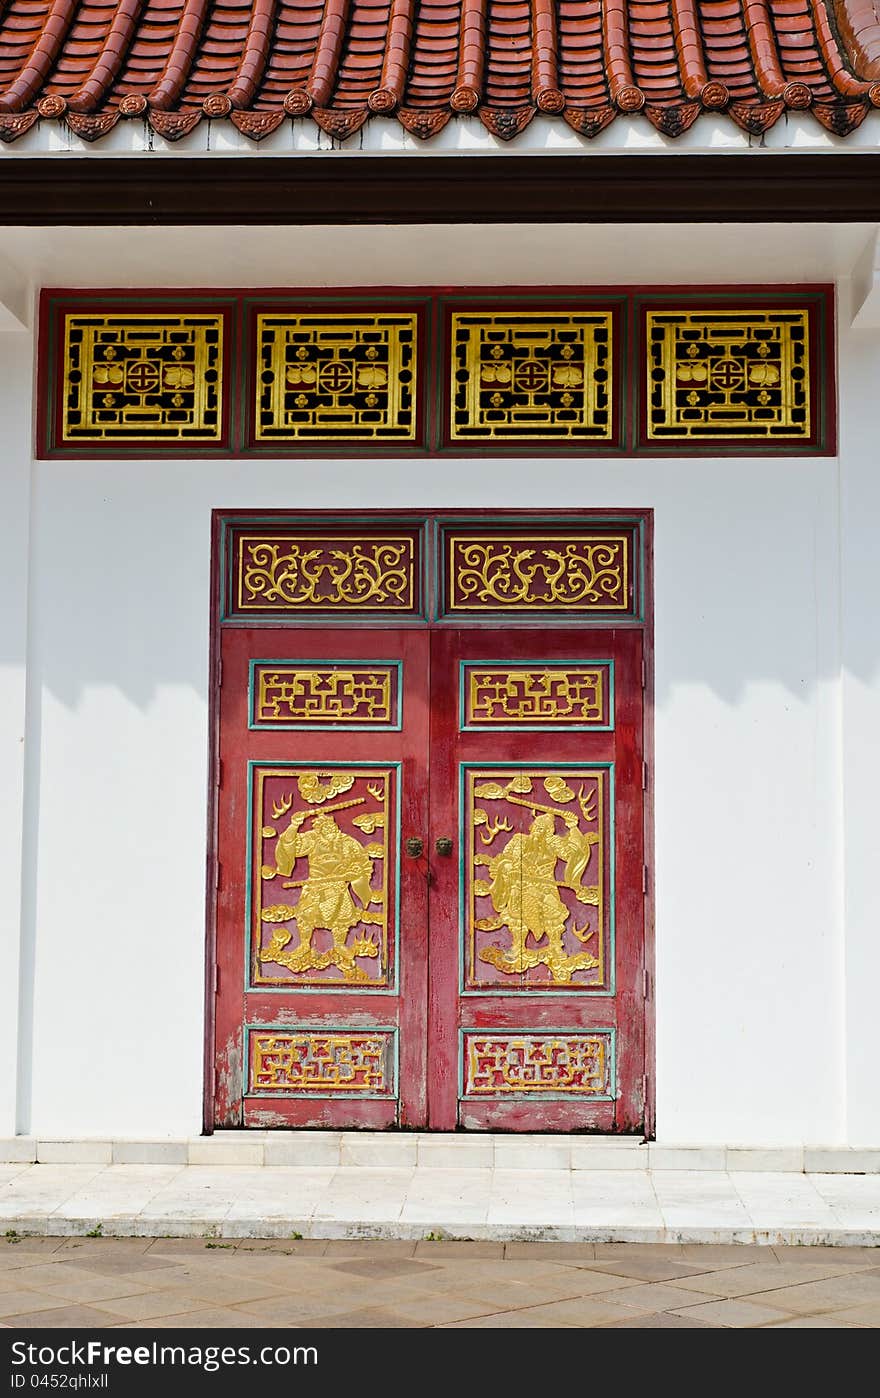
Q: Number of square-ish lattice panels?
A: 4